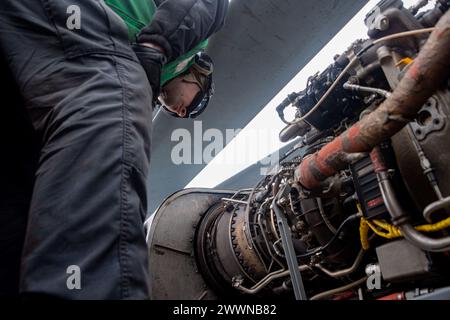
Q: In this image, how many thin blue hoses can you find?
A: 0